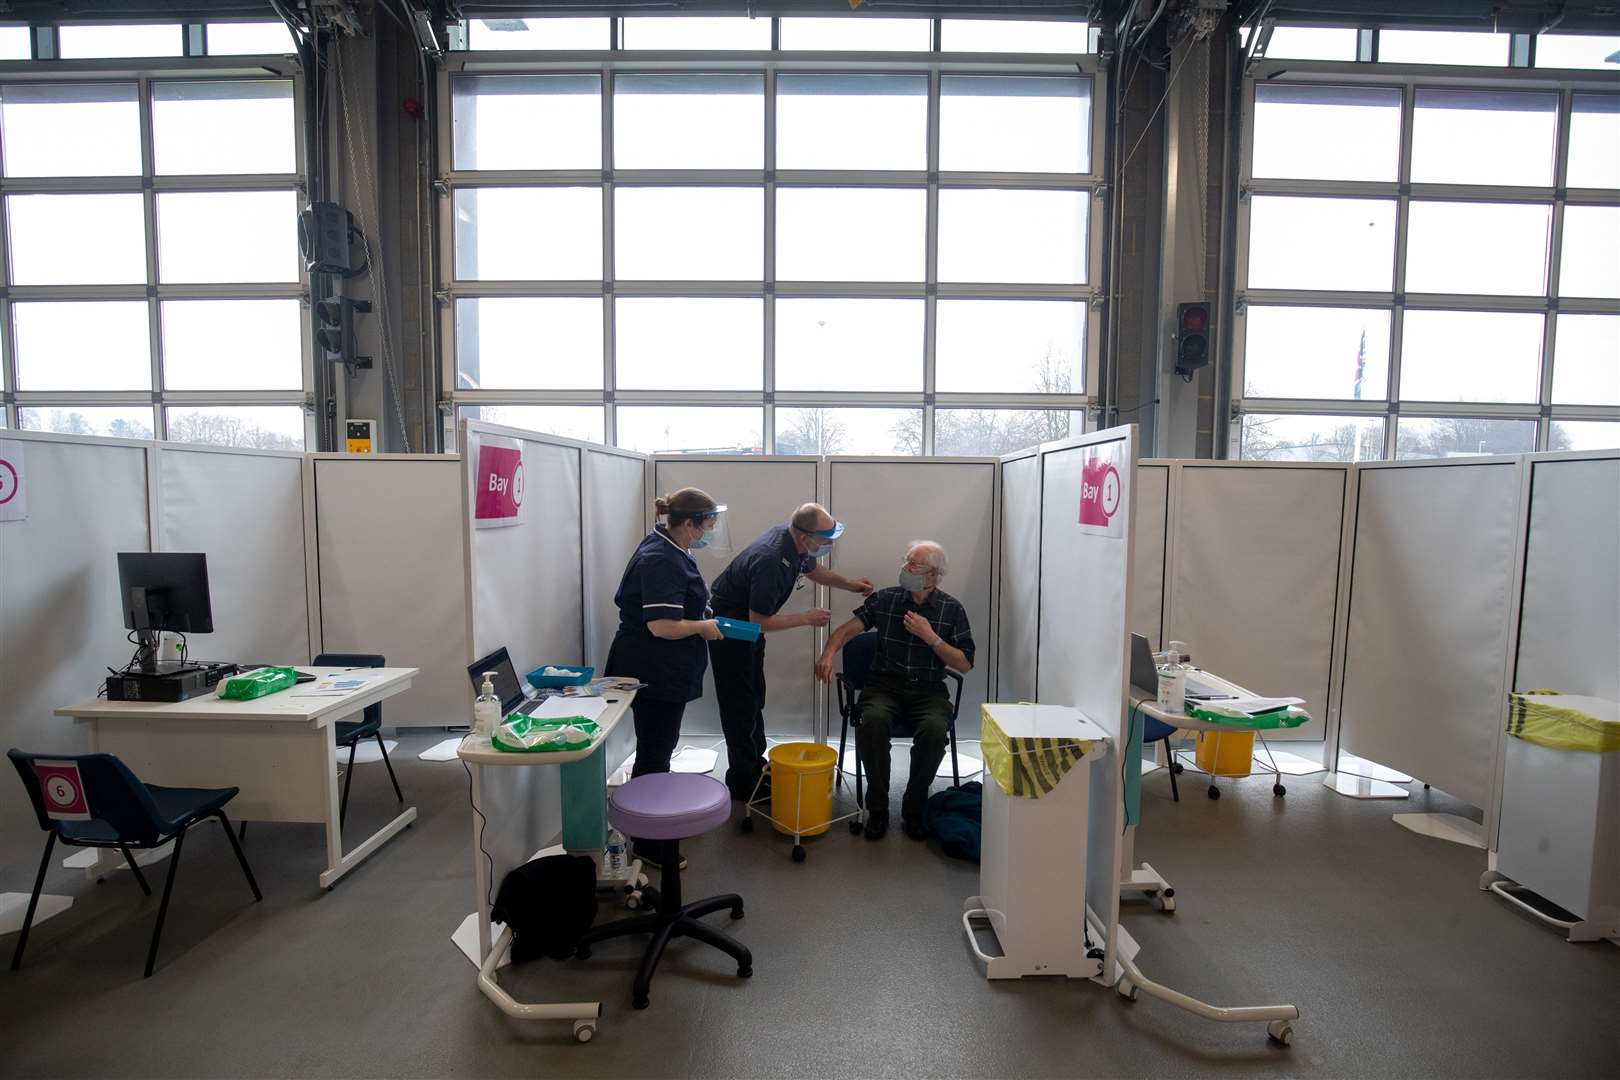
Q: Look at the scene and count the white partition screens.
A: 13